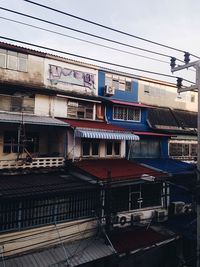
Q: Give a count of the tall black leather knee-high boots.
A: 0